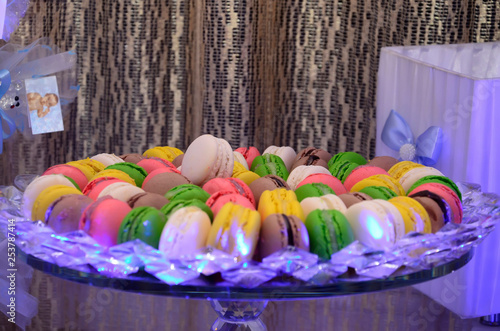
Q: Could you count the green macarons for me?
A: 13